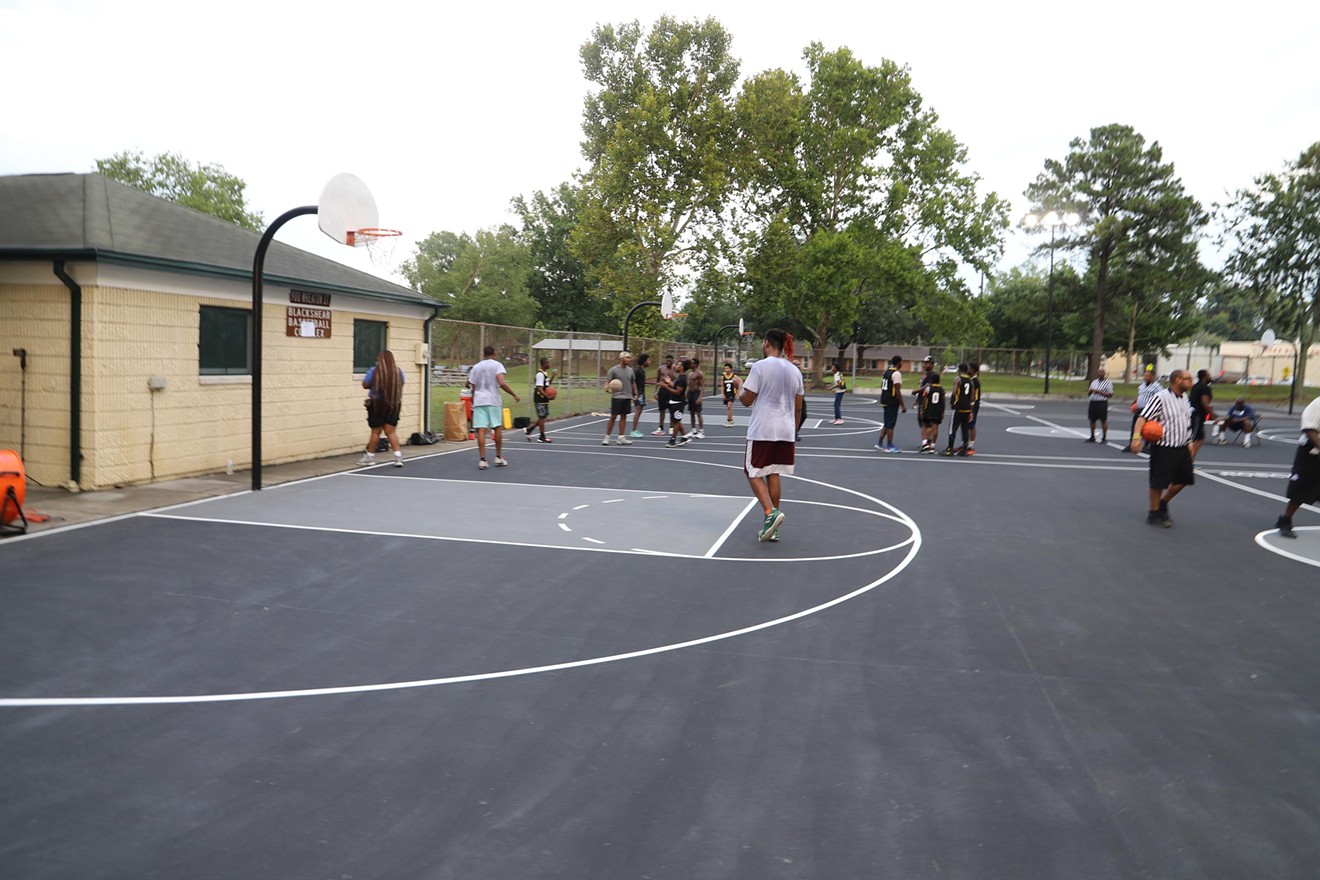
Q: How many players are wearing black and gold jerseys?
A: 6